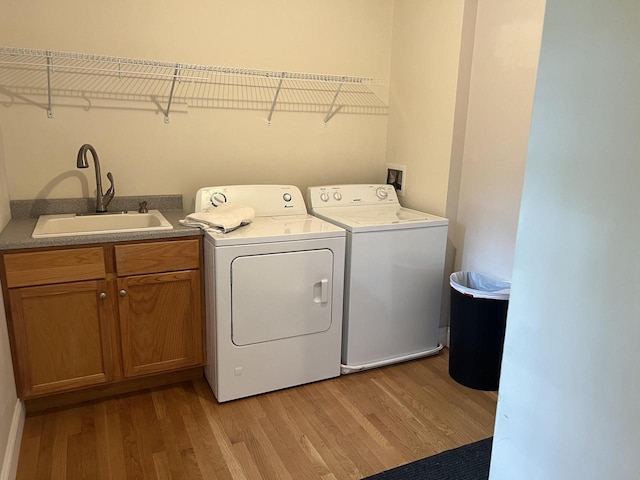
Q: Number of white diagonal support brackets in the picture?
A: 4